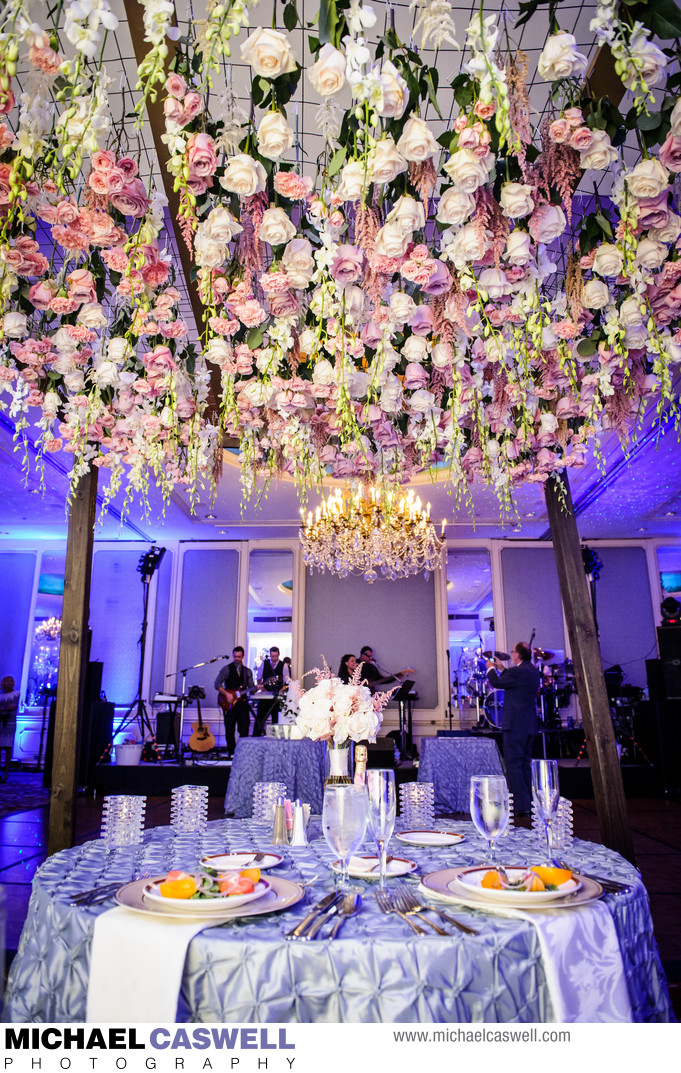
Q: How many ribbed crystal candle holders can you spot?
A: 6